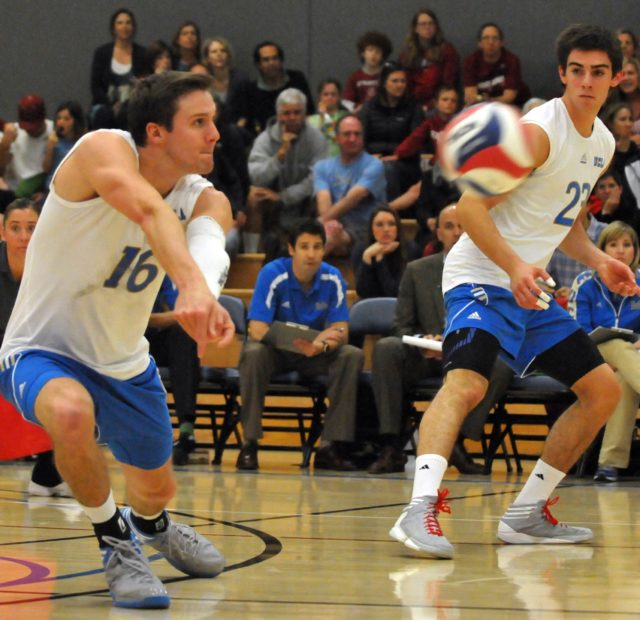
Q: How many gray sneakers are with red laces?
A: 2